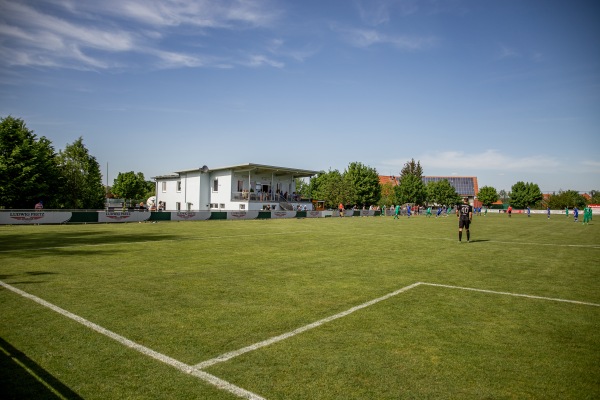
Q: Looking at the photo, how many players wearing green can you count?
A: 8